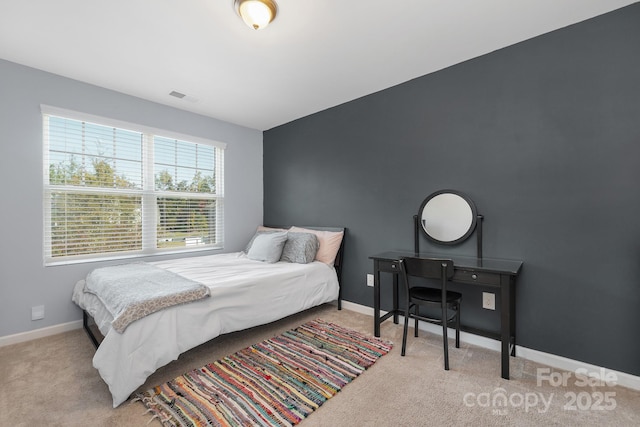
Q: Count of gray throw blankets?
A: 1